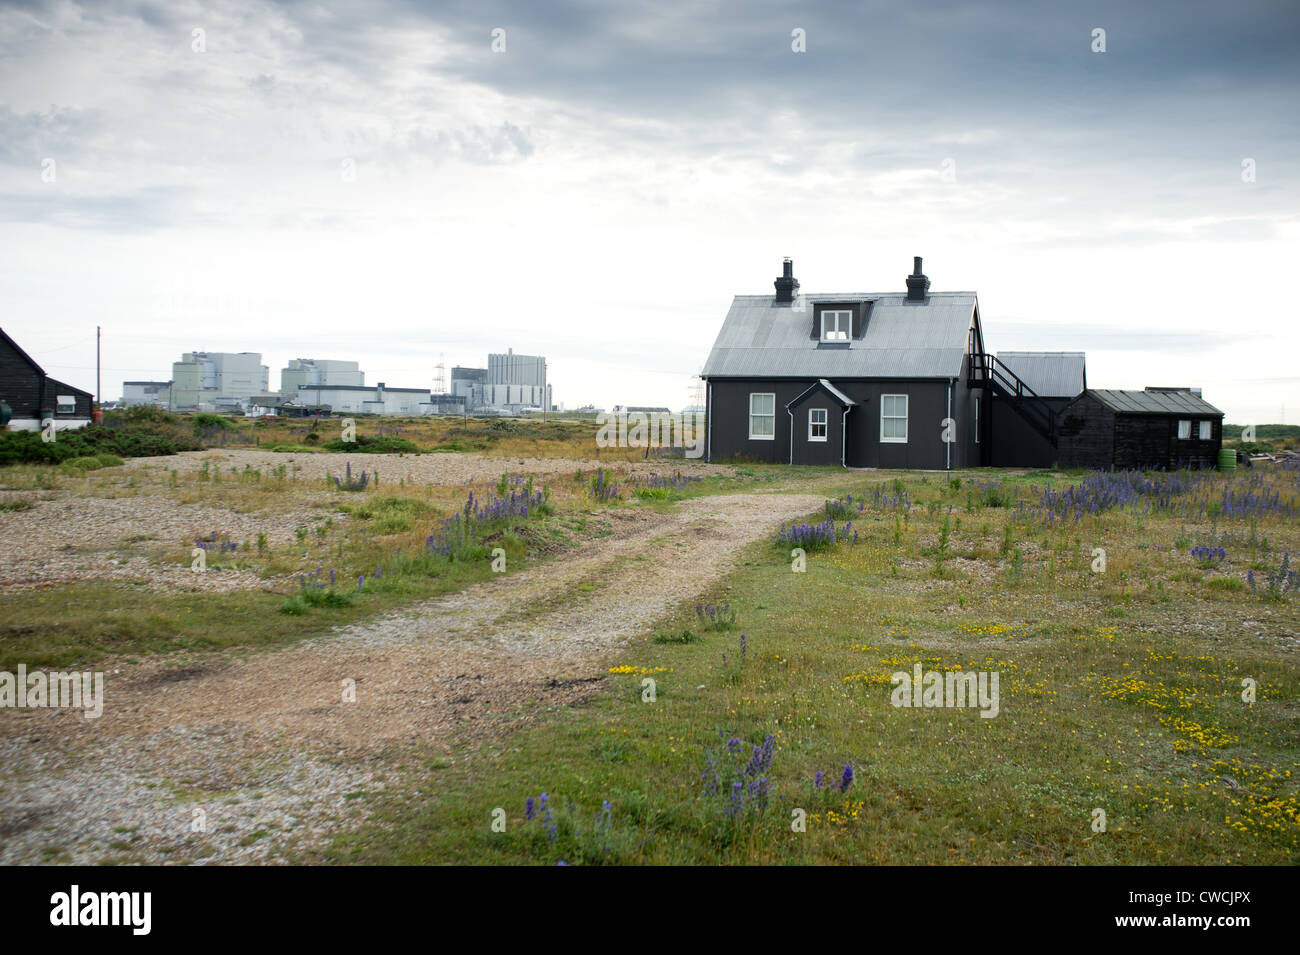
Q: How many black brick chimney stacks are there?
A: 2